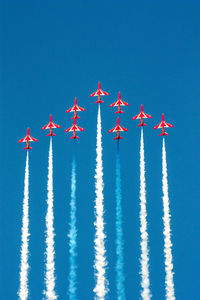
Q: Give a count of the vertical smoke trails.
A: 7